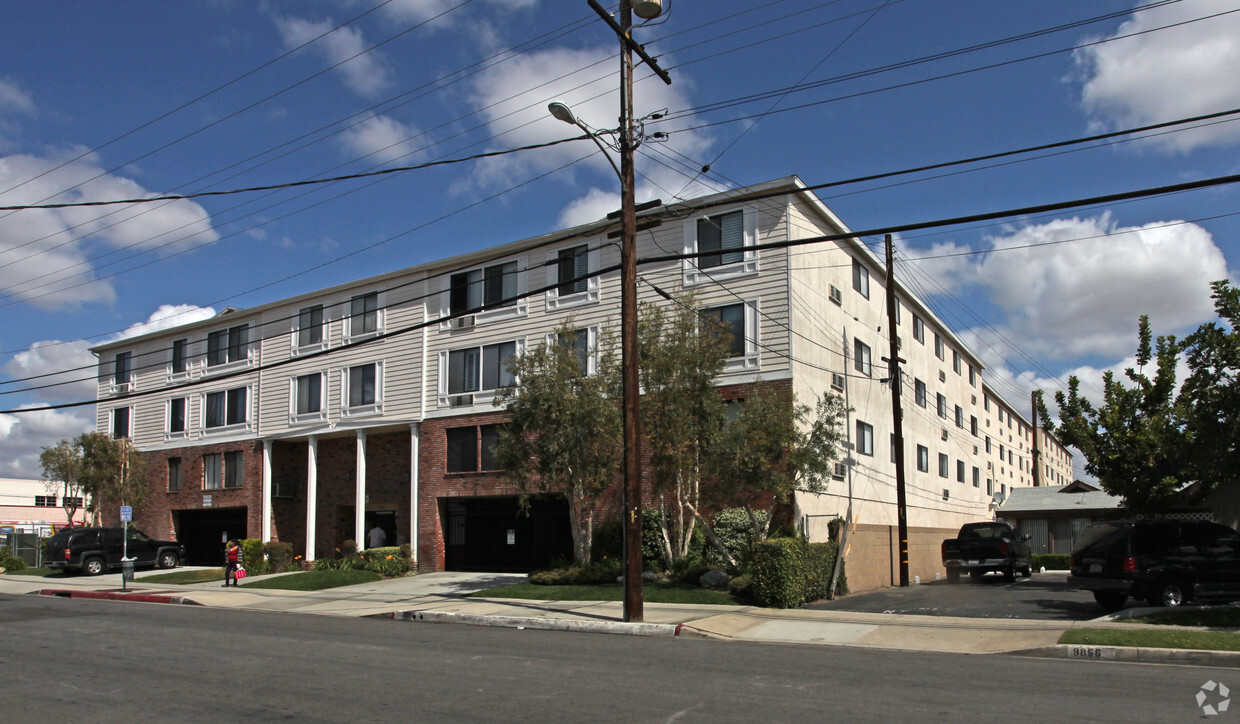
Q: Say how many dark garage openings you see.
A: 2